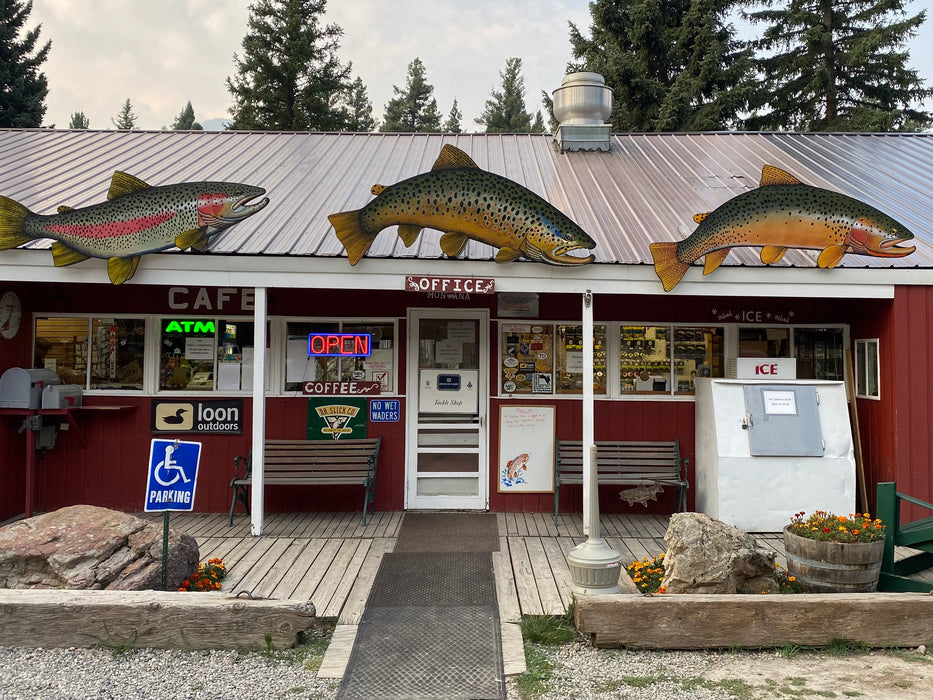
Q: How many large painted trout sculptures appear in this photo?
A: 3